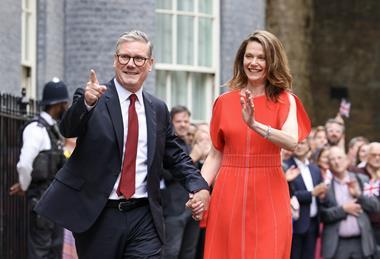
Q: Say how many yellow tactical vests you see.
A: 0